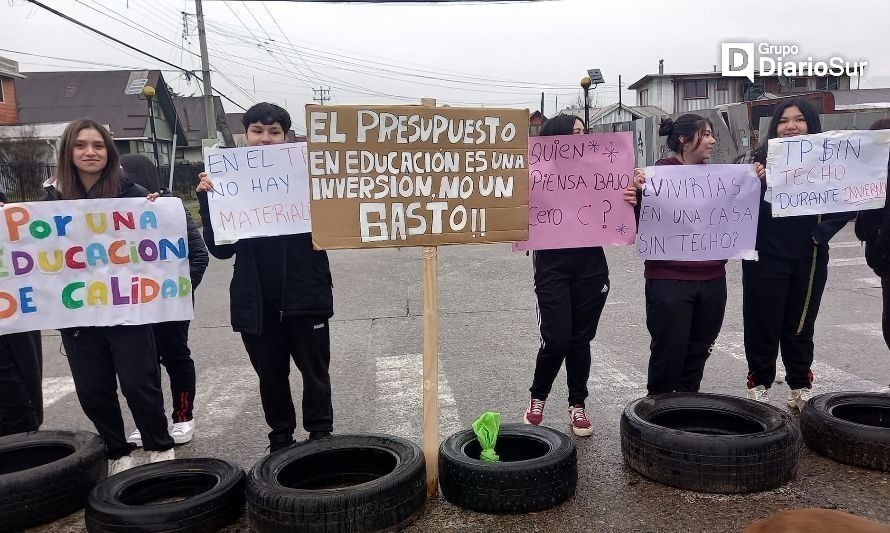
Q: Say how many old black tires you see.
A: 6